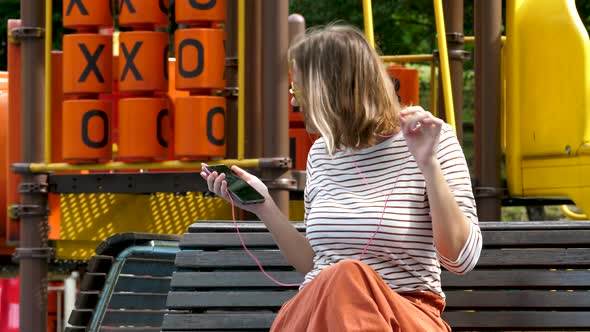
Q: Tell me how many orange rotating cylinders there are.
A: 9